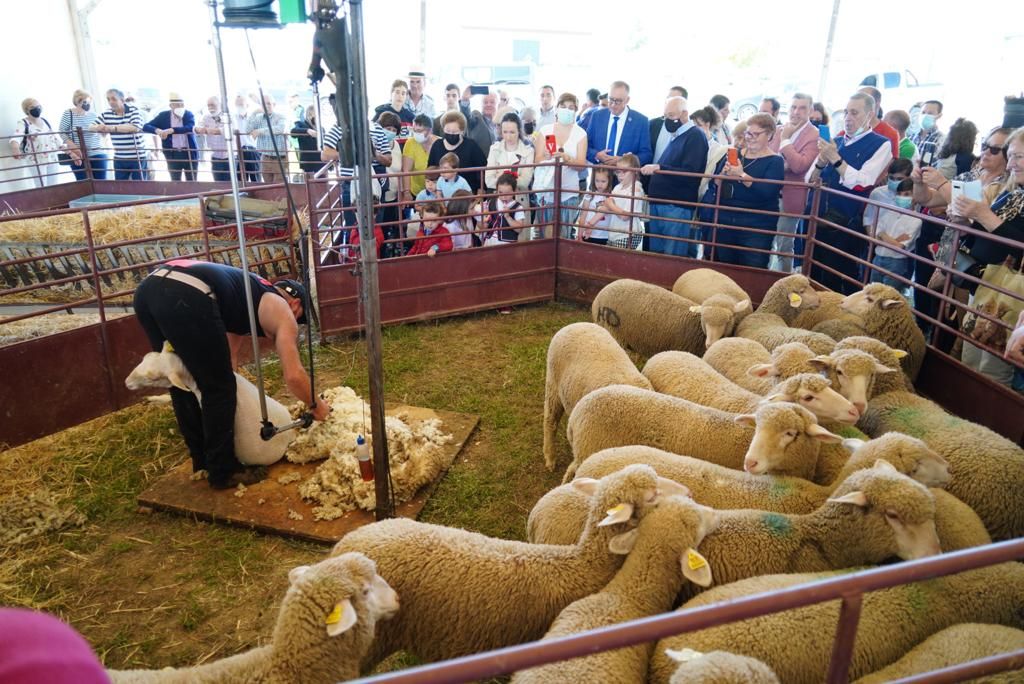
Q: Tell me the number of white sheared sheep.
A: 1